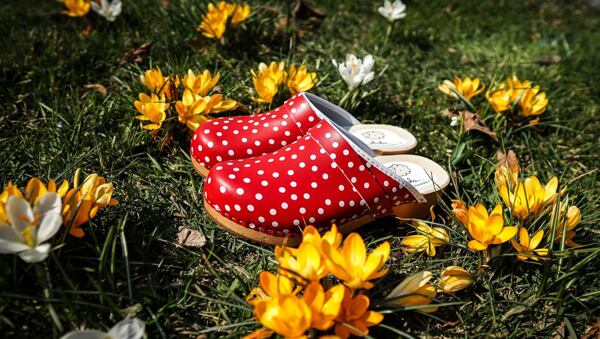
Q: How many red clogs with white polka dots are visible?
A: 2